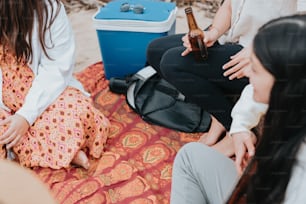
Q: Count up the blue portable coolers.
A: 1